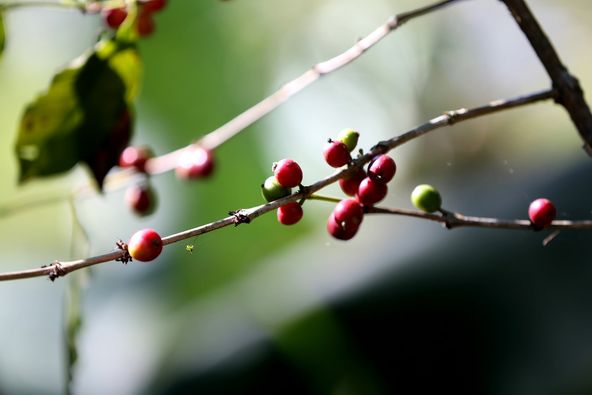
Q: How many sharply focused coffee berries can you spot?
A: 13